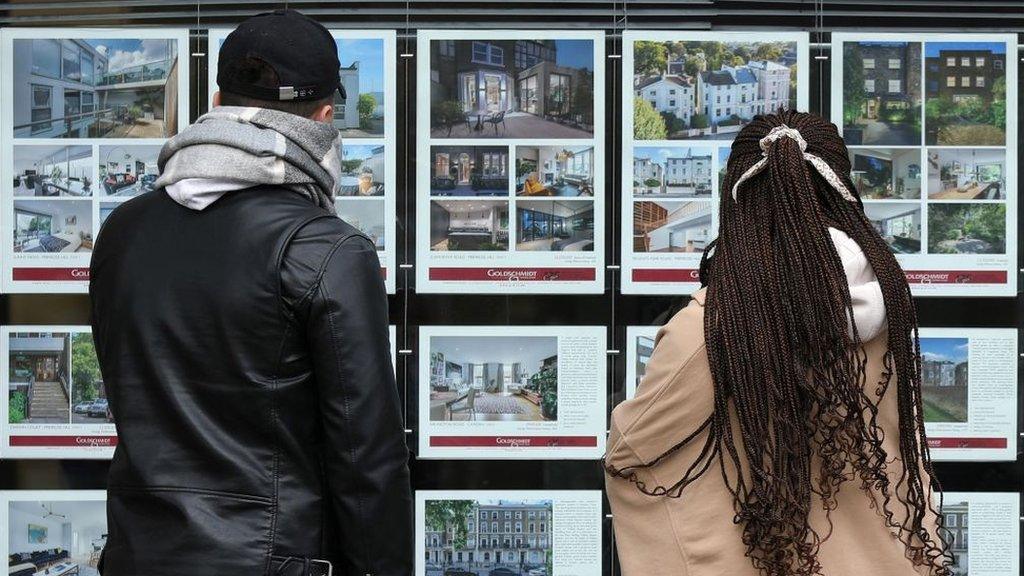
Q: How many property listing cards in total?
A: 13